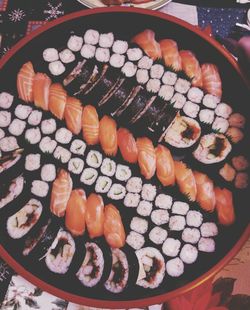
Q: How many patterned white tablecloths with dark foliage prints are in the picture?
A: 1